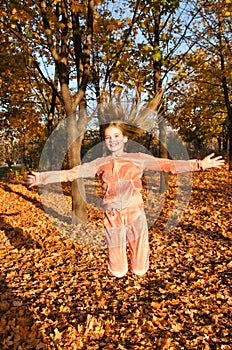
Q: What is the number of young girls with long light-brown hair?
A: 1